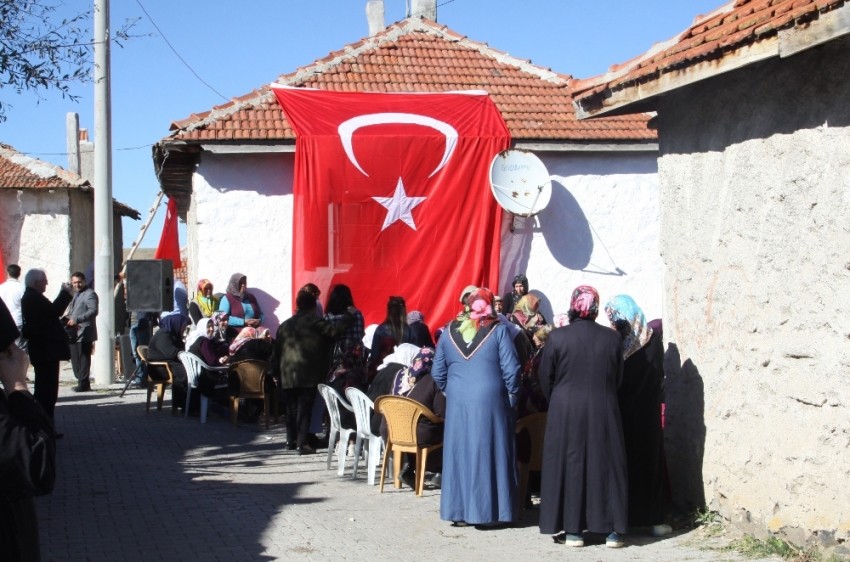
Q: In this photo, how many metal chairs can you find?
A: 0